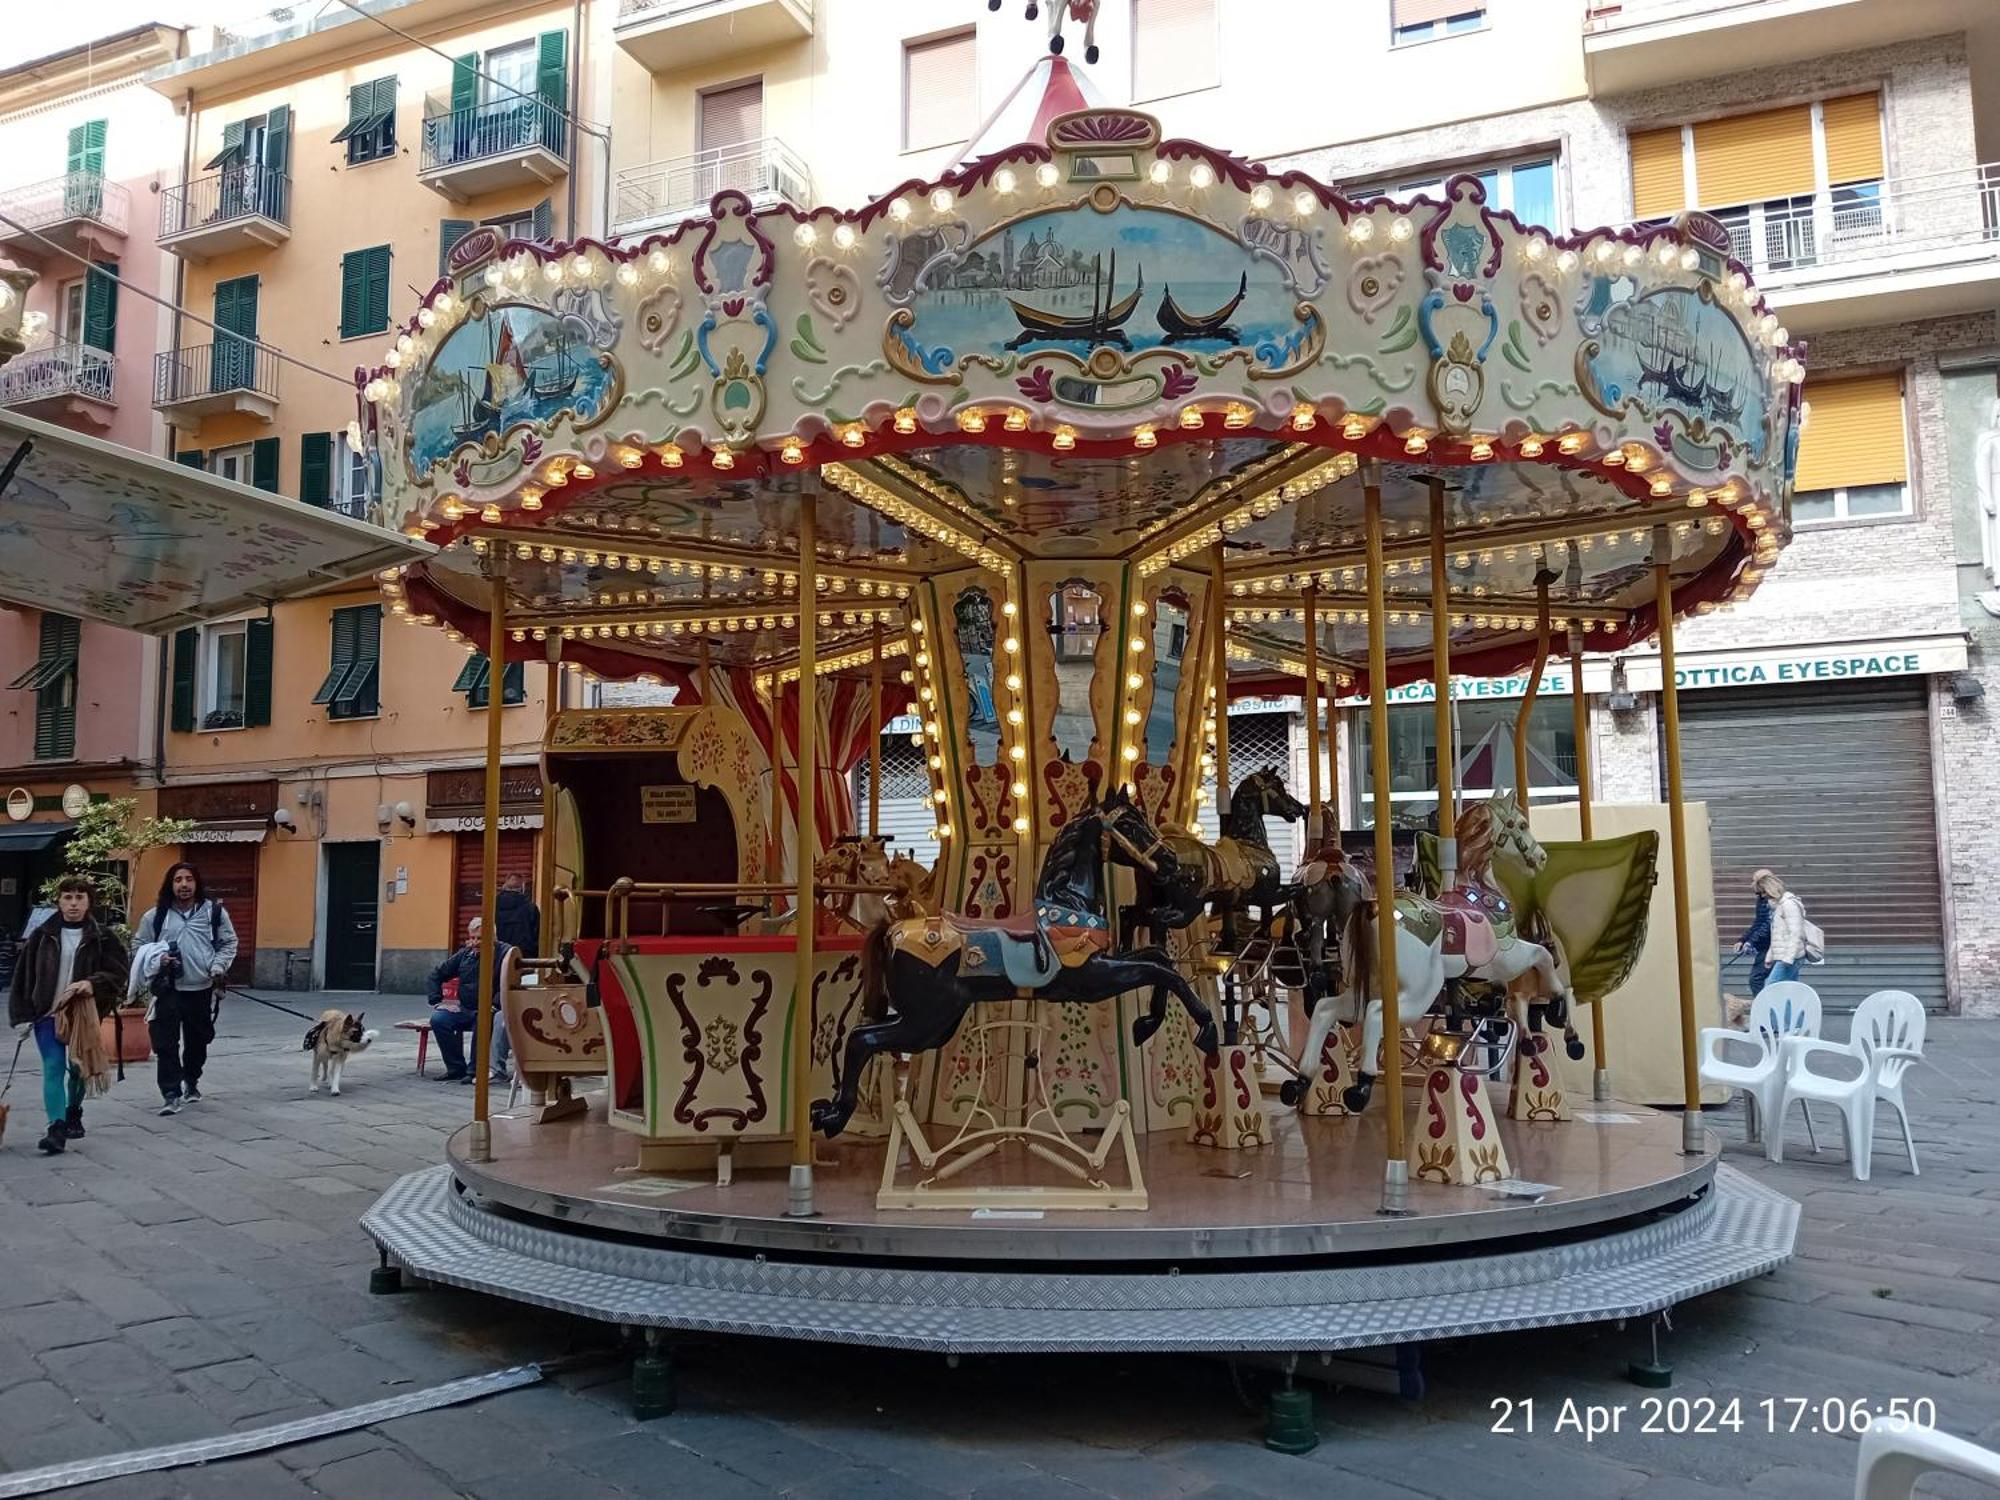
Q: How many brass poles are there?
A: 14